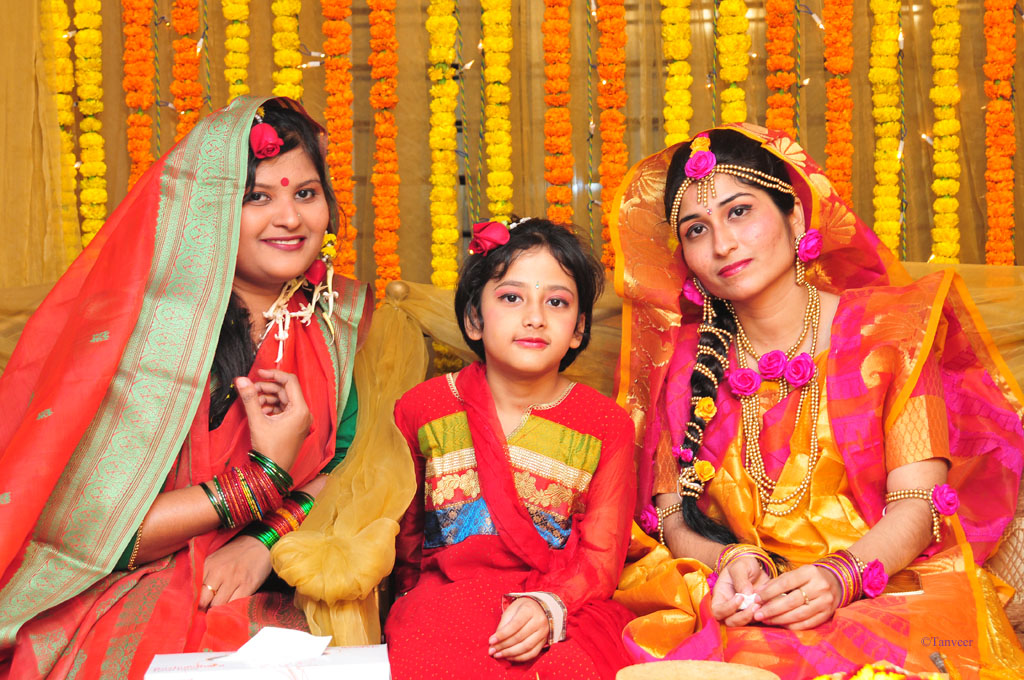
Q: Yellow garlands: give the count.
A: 10